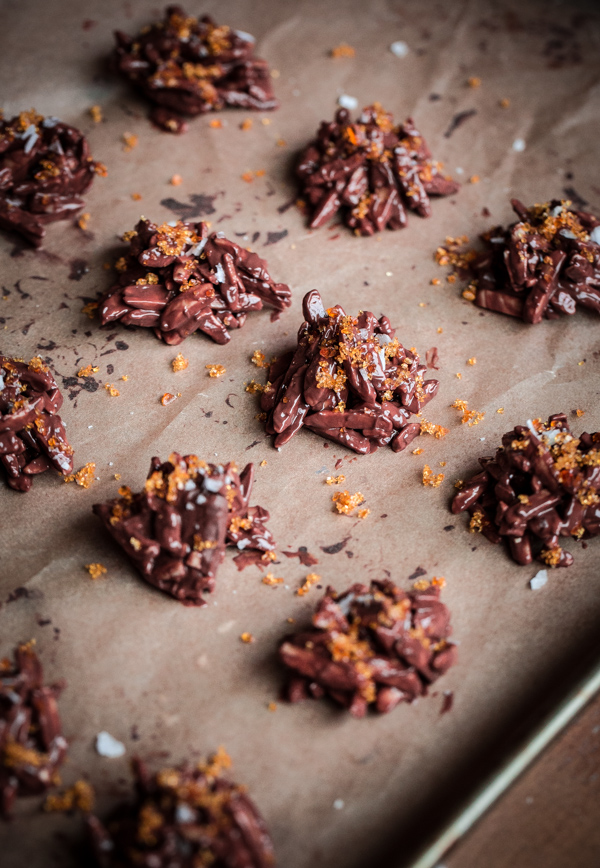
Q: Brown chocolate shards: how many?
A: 12